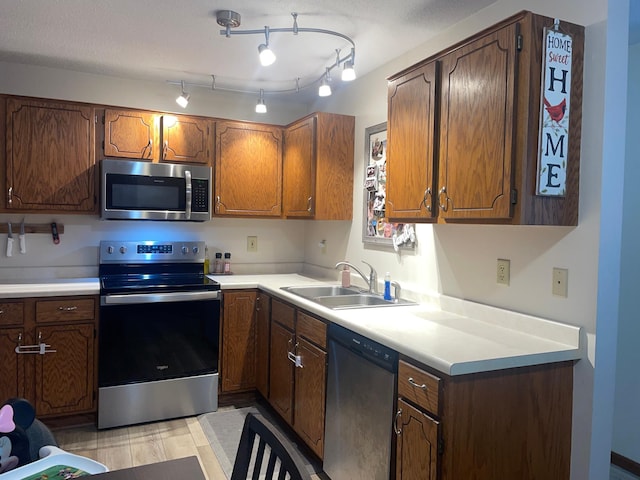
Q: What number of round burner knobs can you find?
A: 4